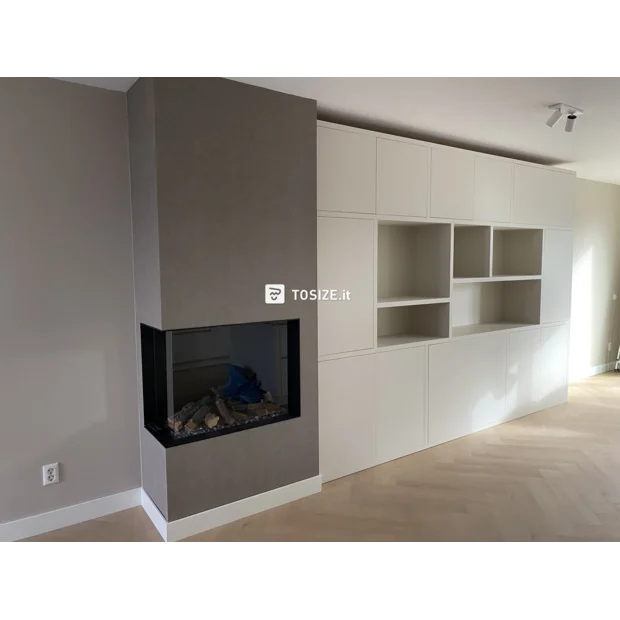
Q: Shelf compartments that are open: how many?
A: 5